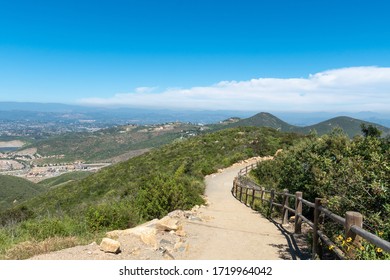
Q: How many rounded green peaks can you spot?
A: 2